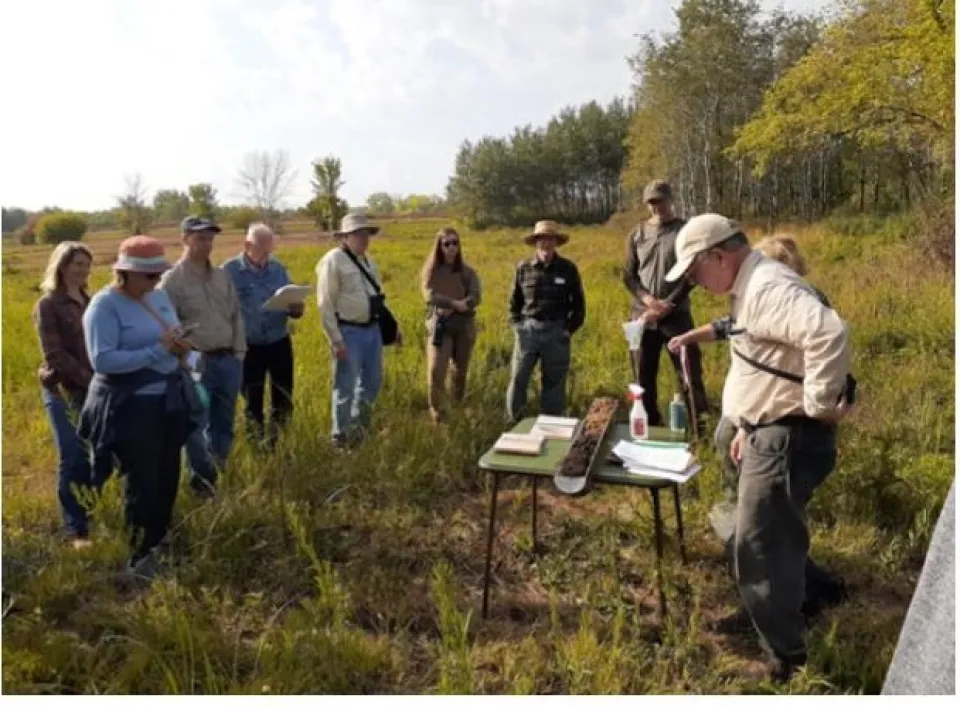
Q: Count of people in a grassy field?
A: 10